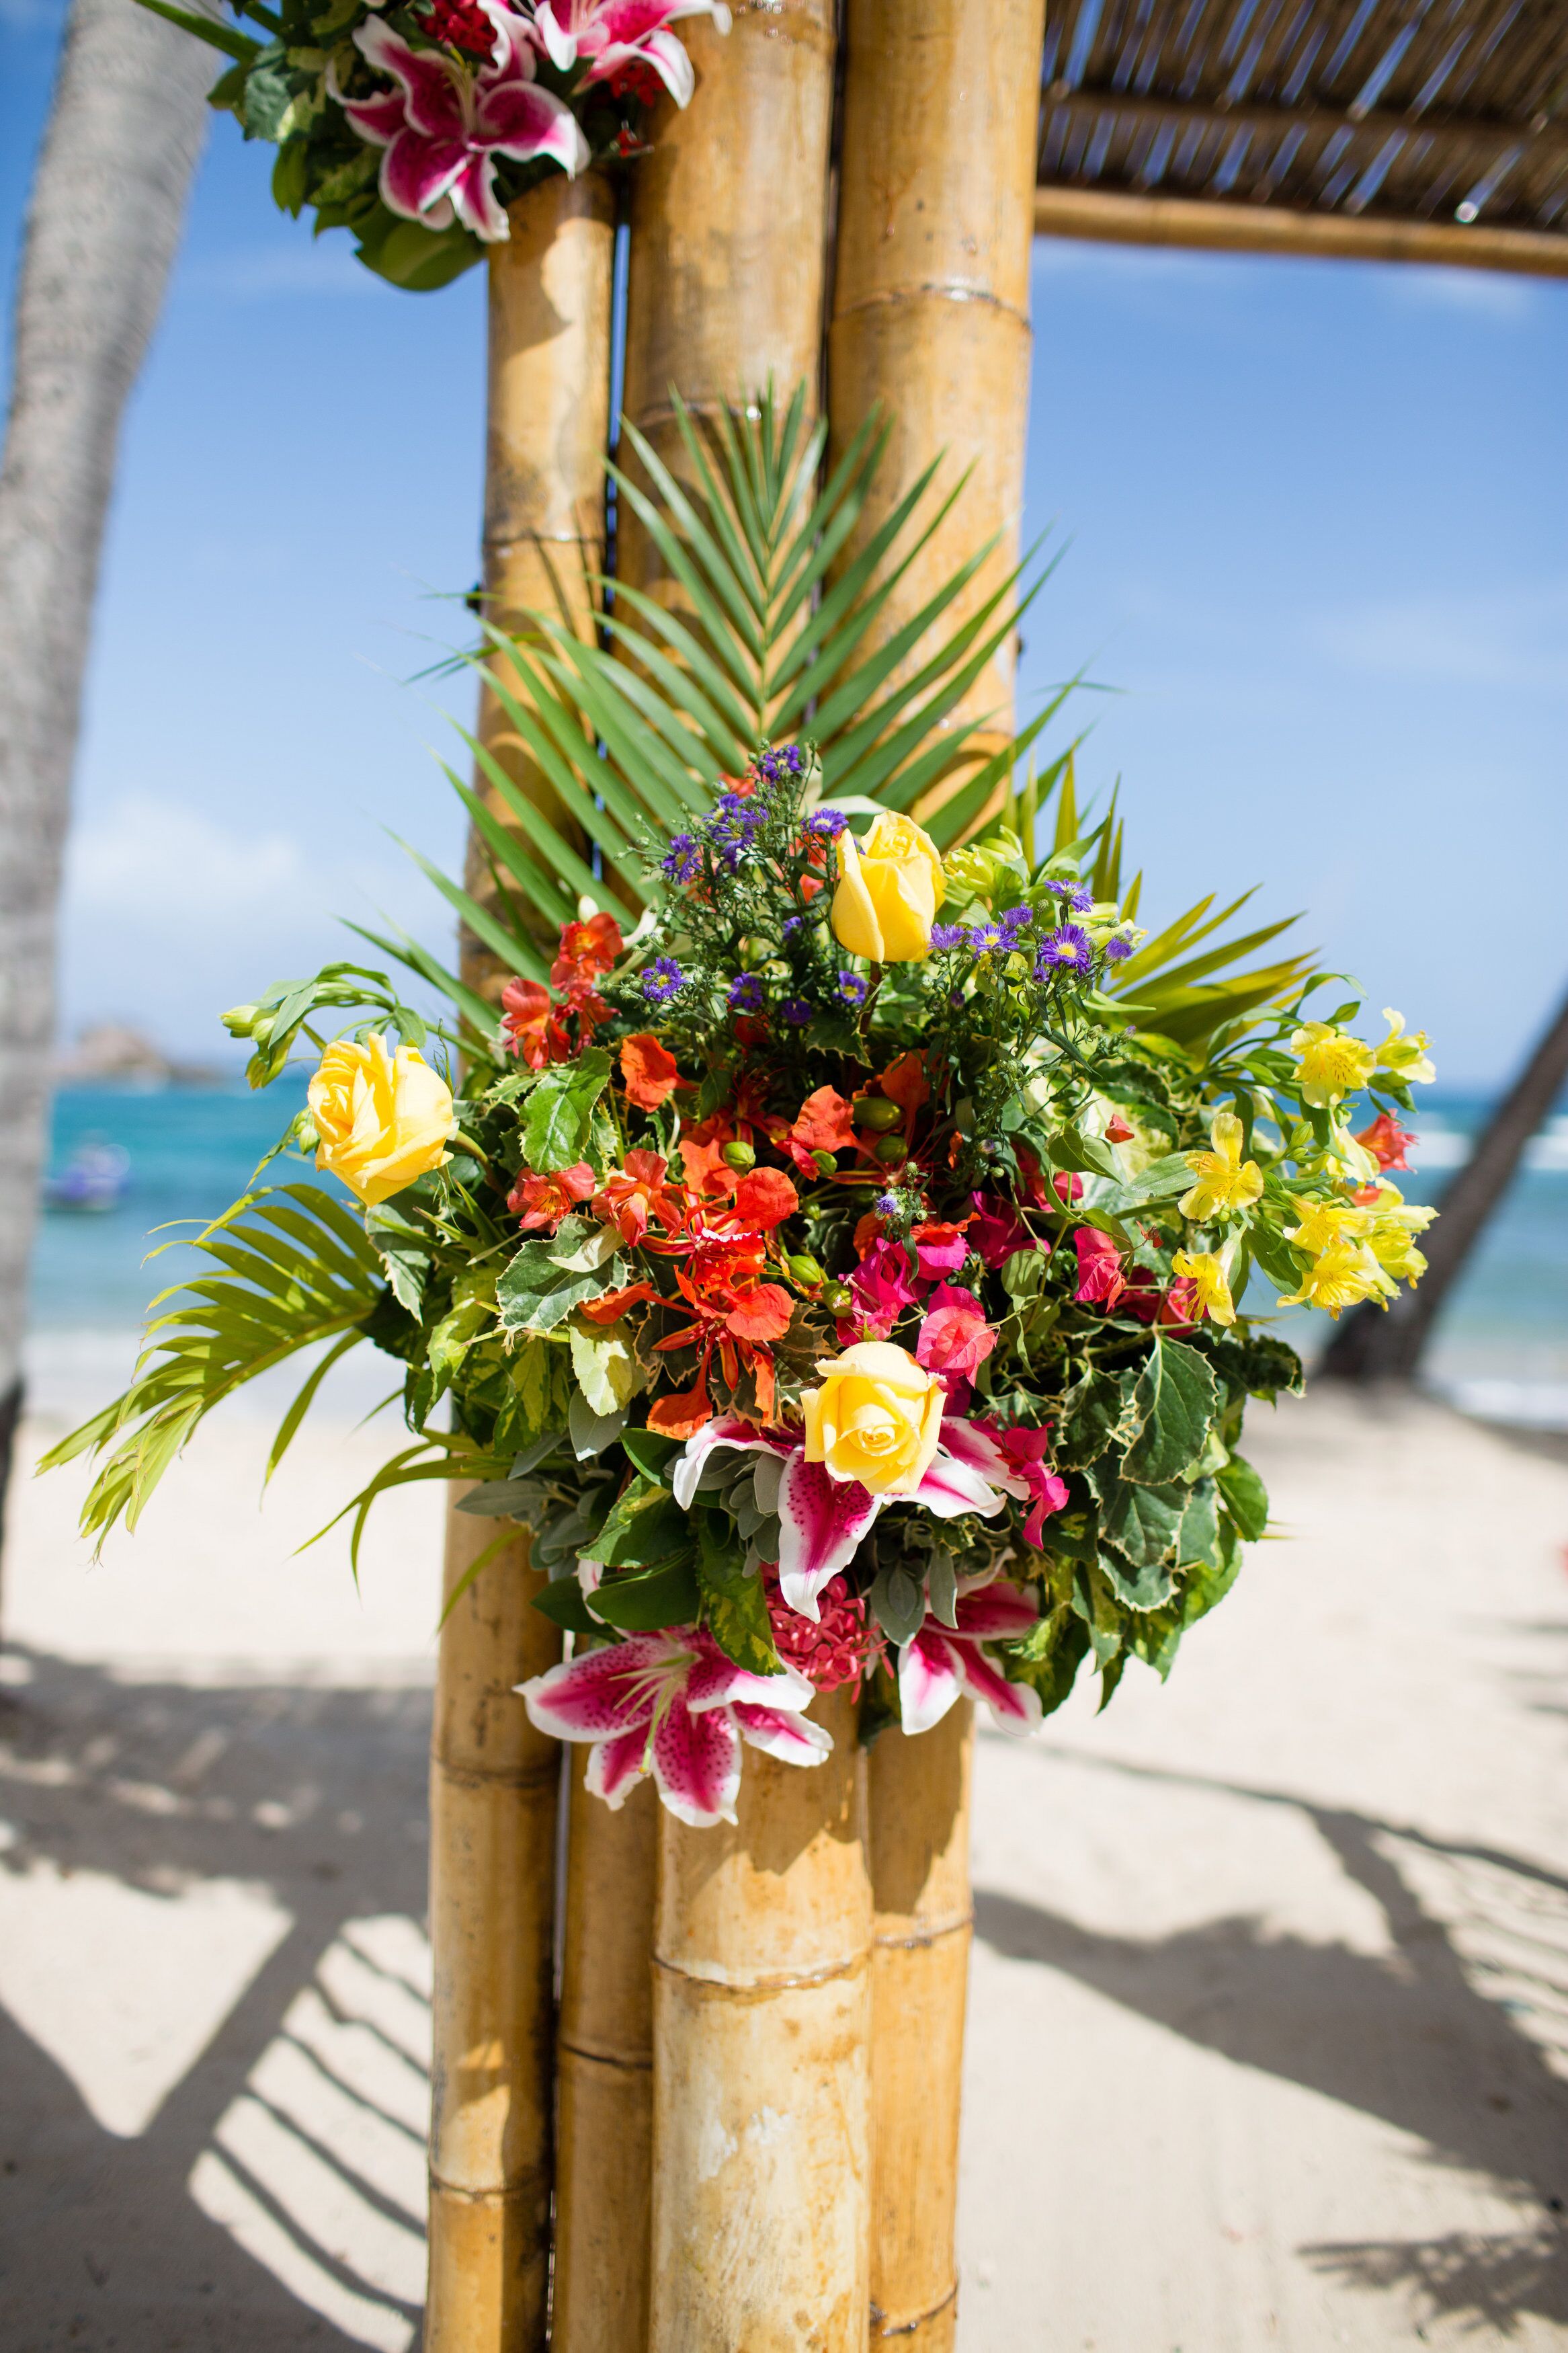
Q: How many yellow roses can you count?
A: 3